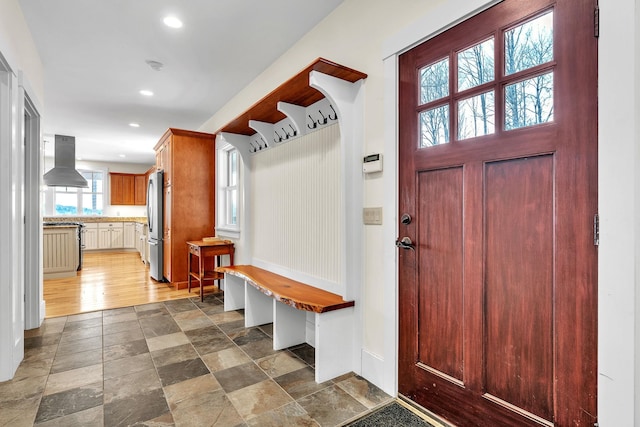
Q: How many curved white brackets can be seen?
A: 4